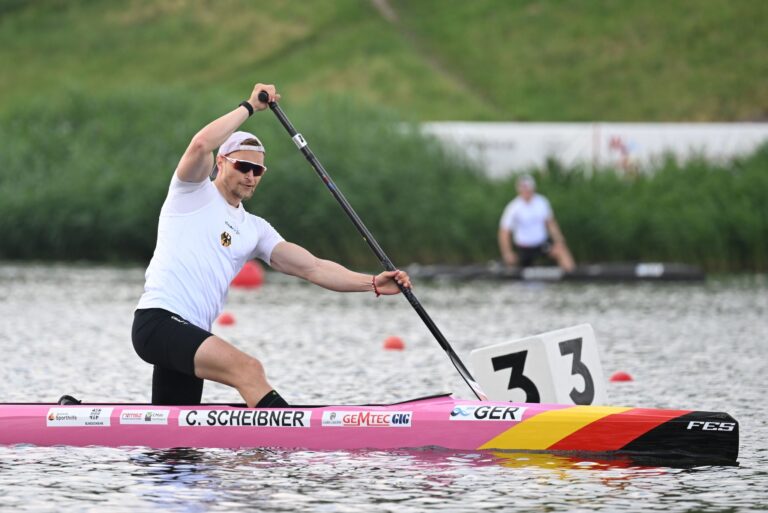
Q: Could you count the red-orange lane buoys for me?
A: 4